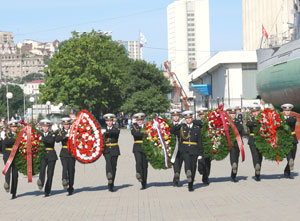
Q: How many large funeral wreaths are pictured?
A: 5